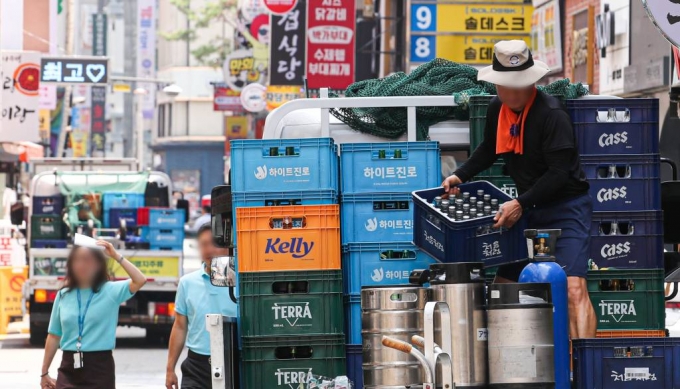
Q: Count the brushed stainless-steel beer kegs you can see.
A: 3